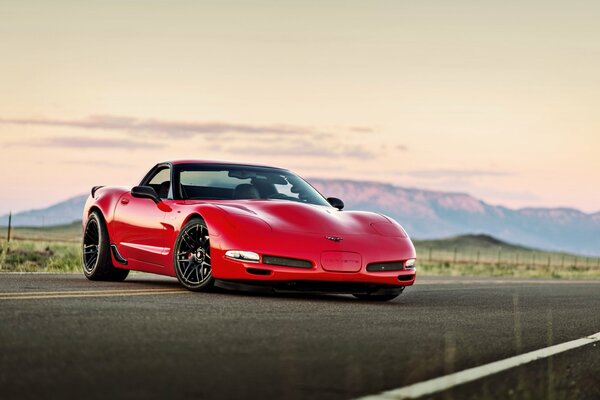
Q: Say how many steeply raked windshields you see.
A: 1